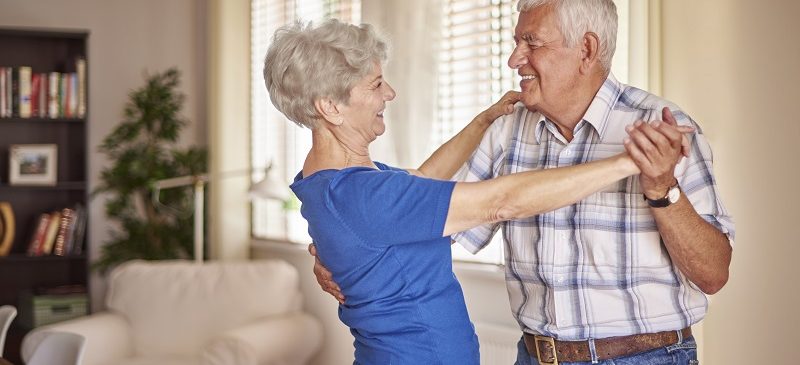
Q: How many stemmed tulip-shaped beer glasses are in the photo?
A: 0